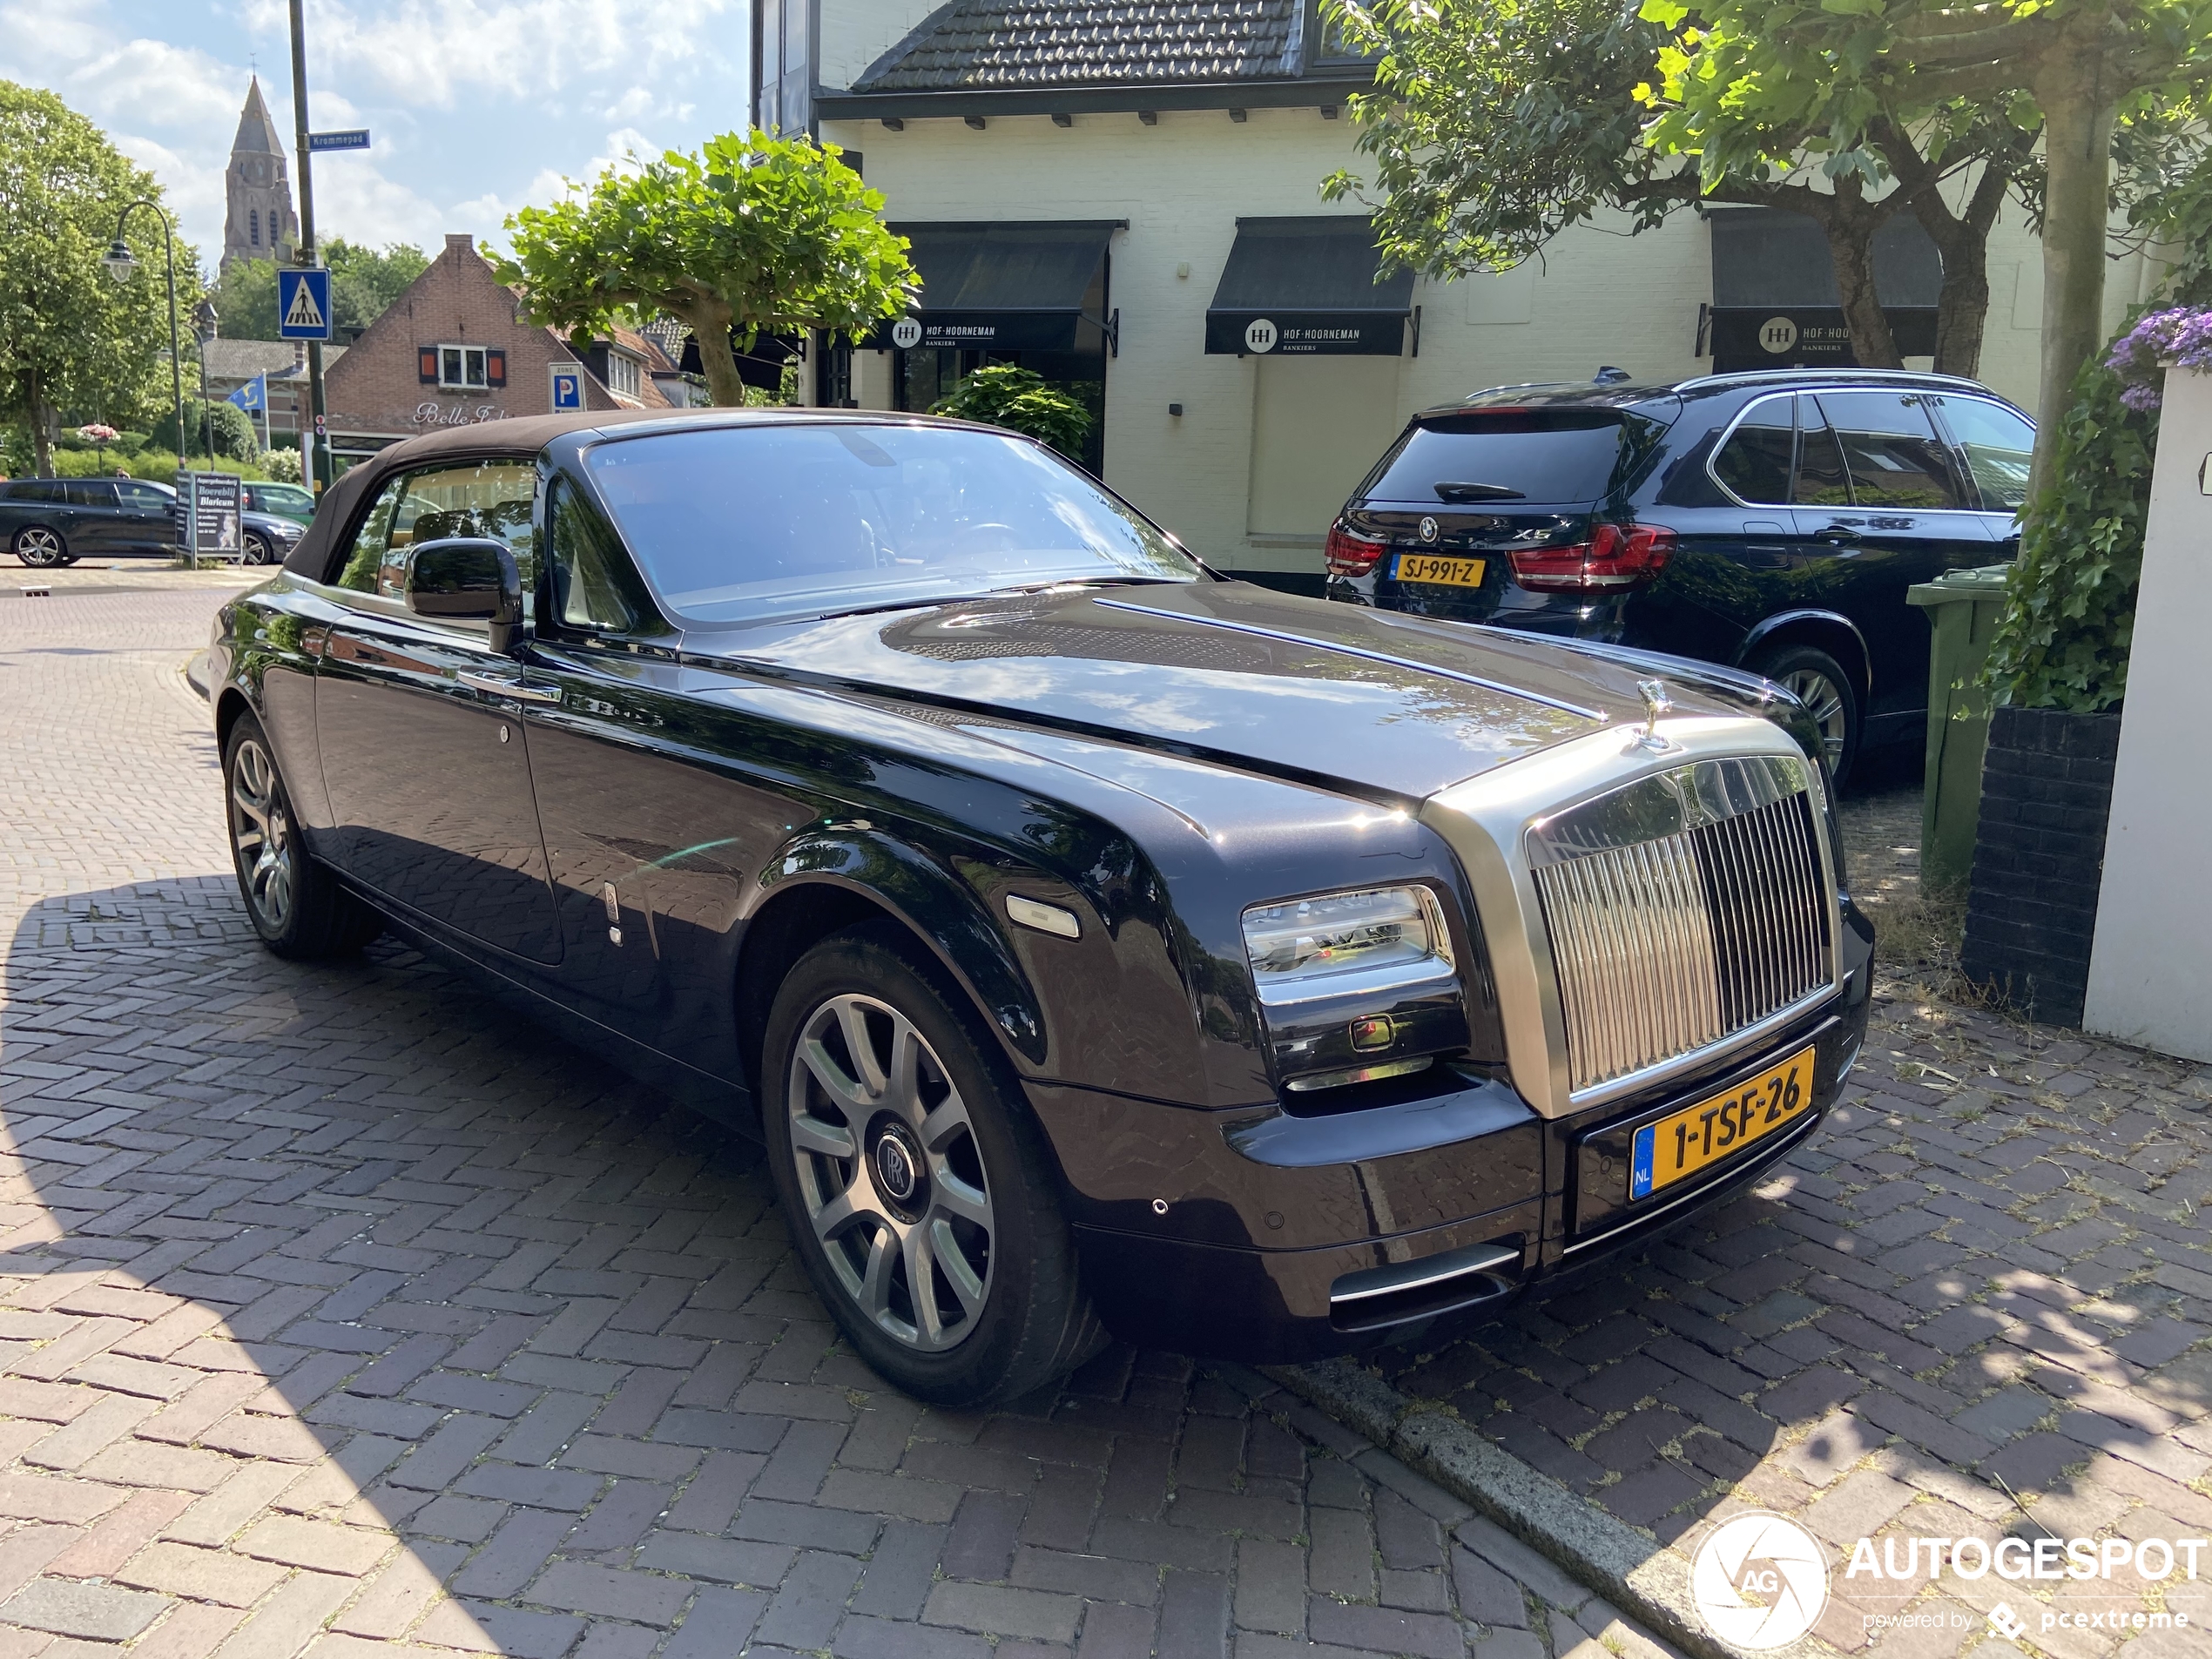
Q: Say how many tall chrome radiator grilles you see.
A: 1